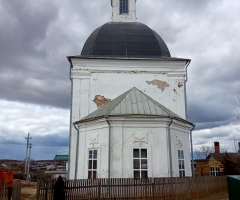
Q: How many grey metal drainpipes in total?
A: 6